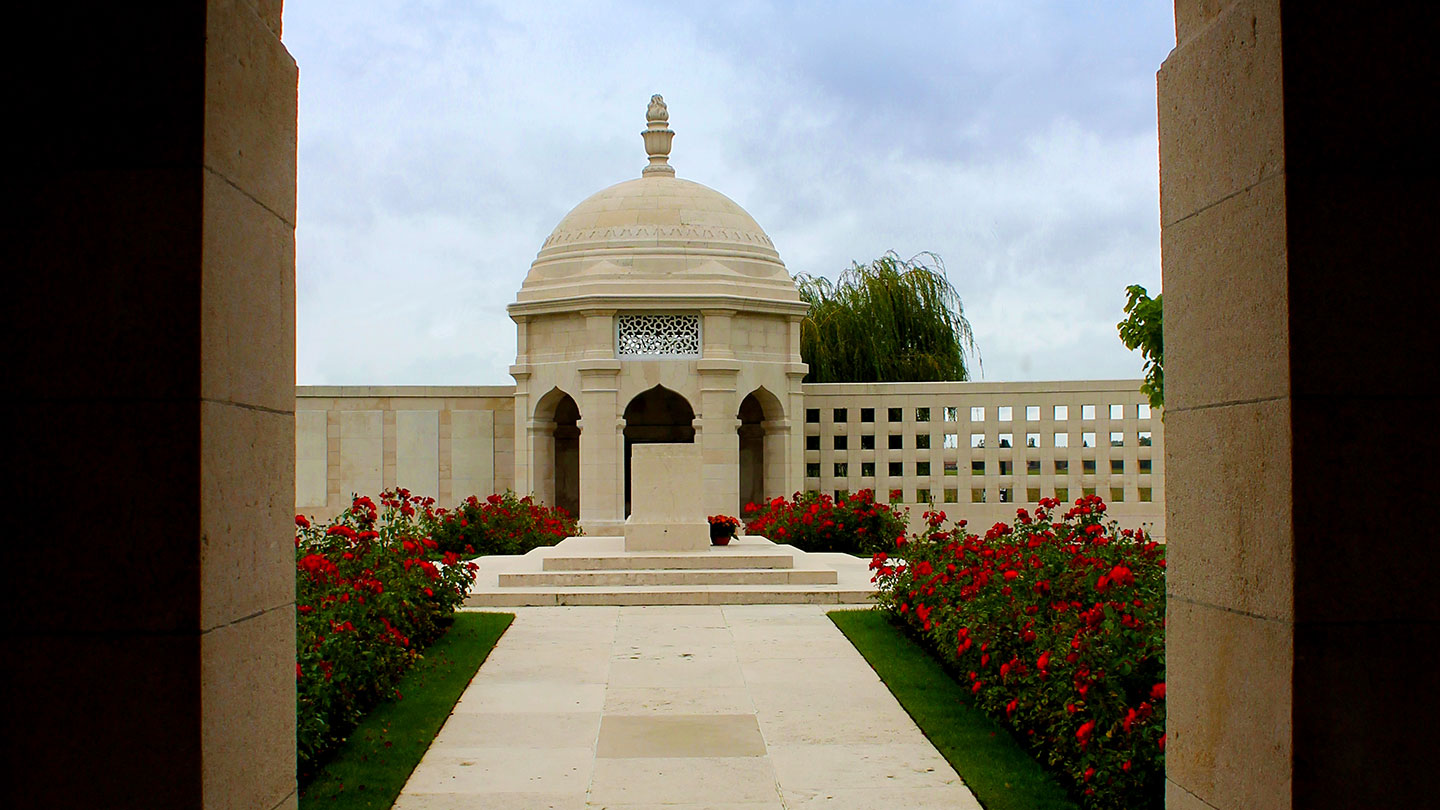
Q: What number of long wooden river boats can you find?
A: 0